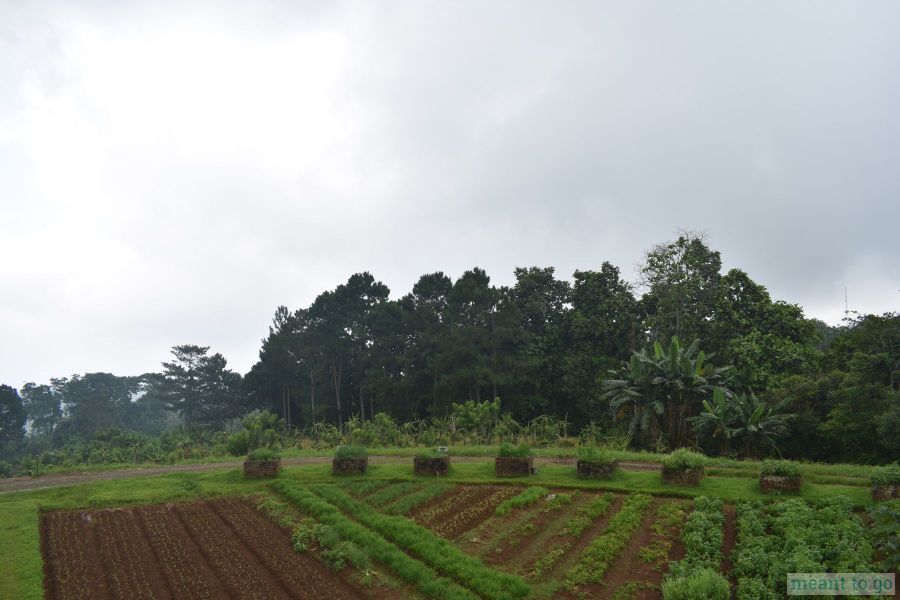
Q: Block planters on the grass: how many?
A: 8